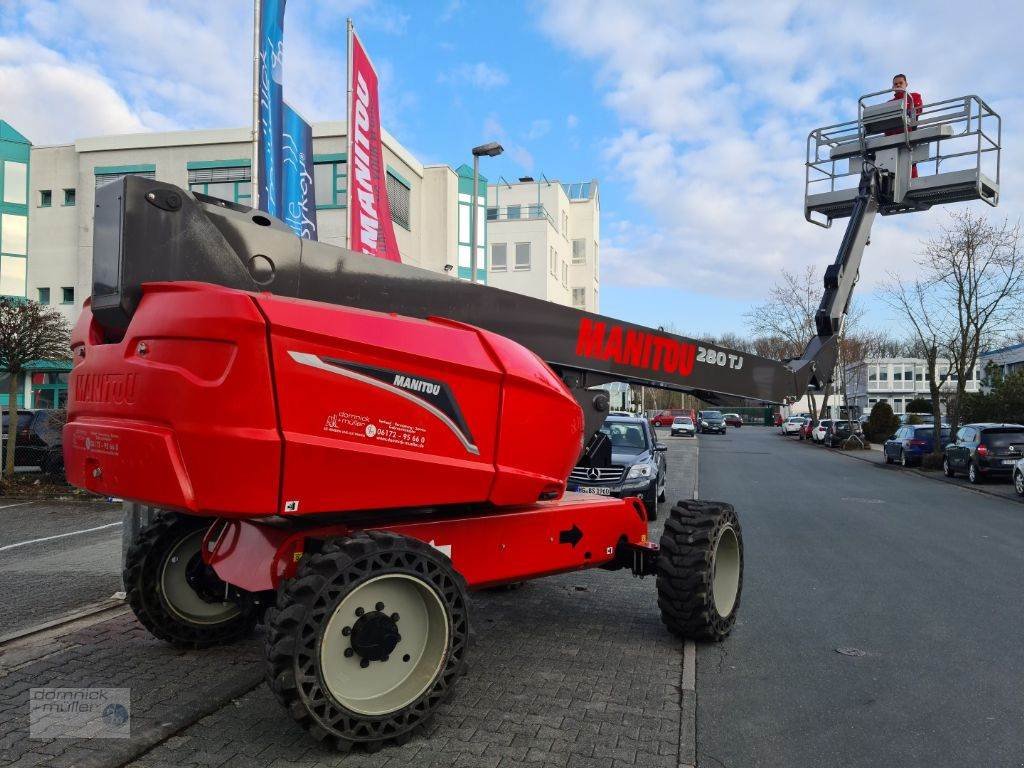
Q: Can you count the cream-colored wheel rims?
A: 3